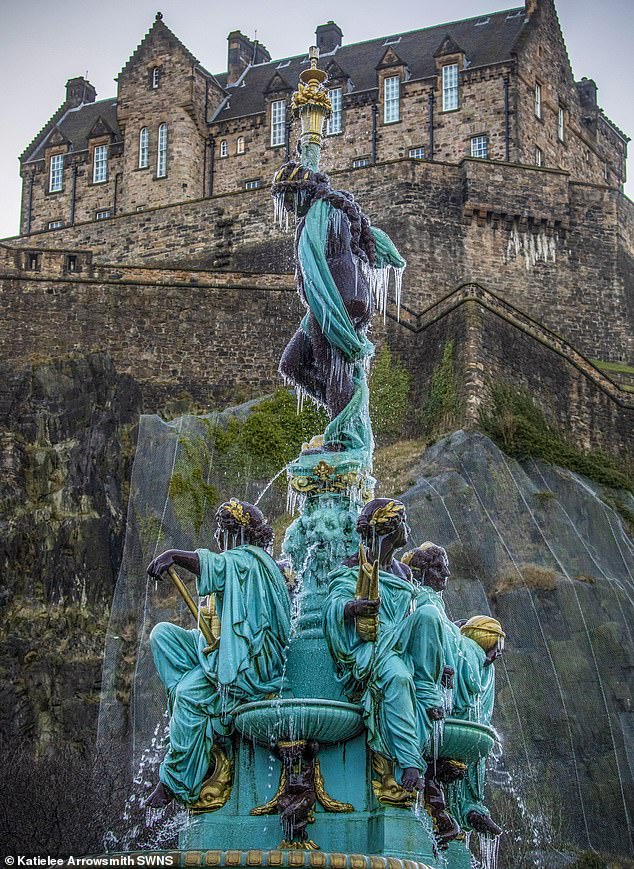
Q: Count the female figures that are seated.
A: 3